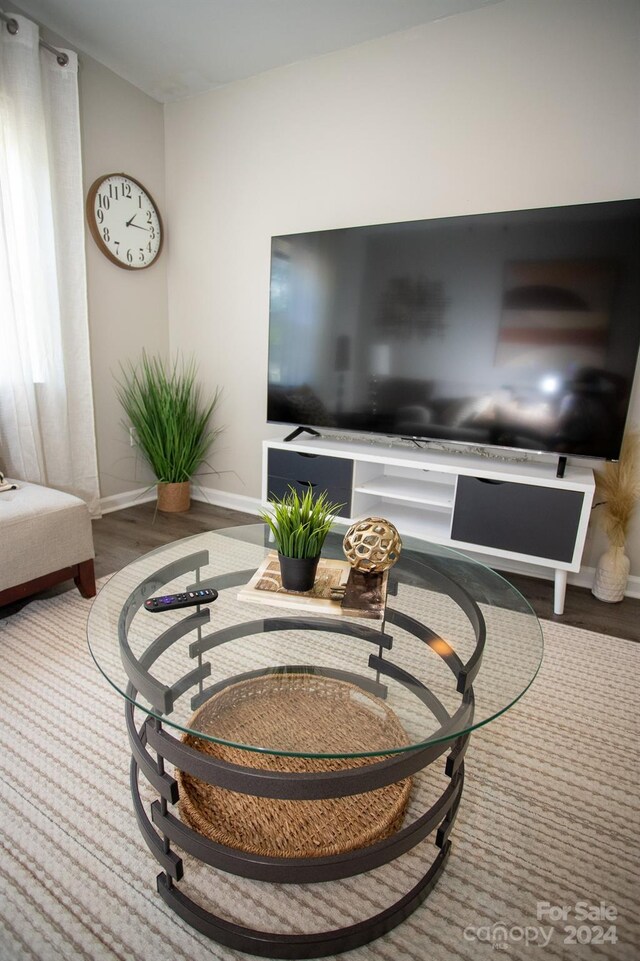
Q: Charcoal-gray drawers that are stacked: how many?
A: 2